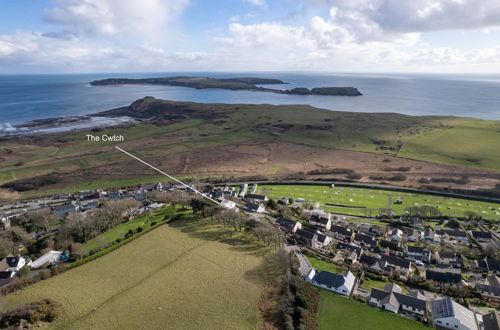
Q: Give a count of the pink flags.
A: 0